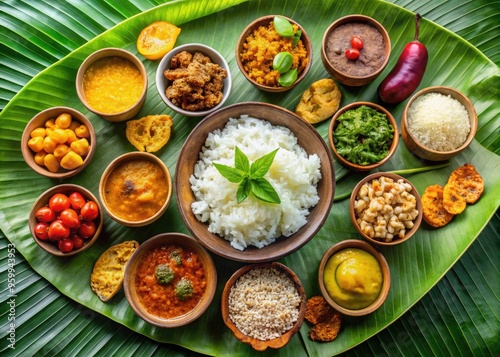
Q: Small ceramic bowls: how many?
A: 13